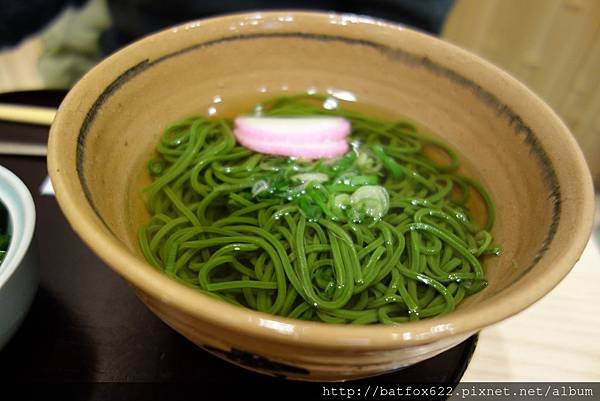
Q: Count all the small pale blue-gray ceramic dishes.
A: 1